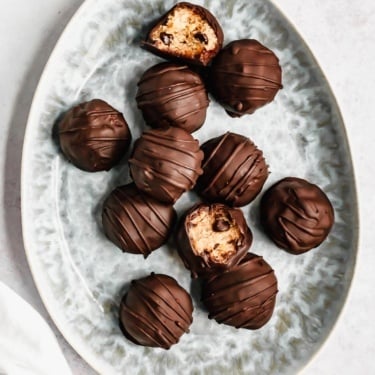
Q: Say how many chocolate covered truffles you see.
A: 11